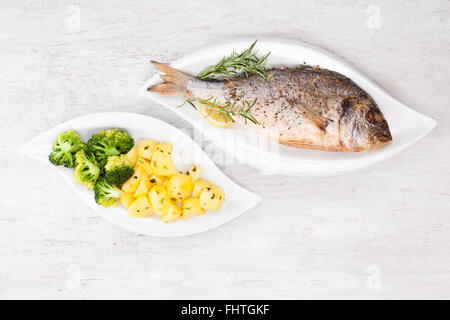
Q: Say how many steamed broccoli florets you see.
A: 5